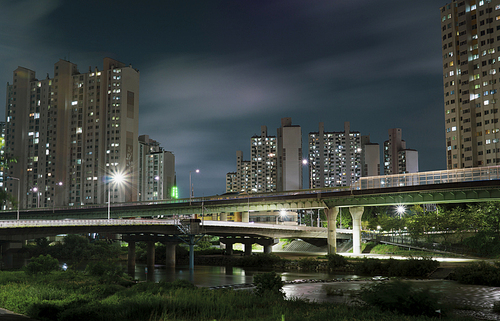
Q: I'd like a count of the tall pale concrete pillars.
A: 2